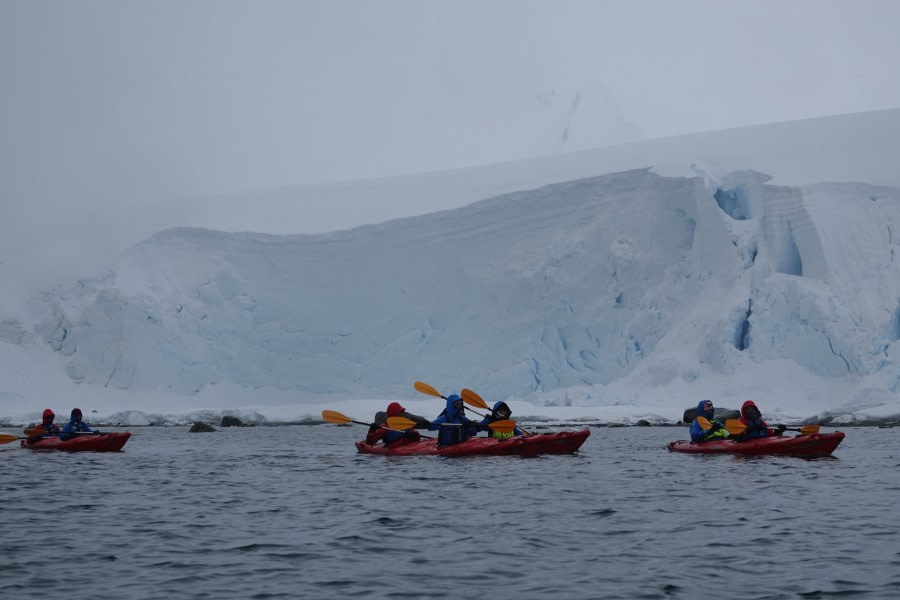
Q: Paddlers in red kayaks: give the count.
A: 7